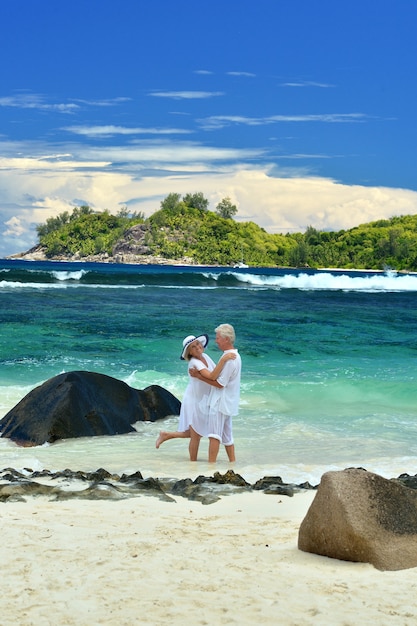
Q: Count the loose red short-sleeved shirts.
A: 0